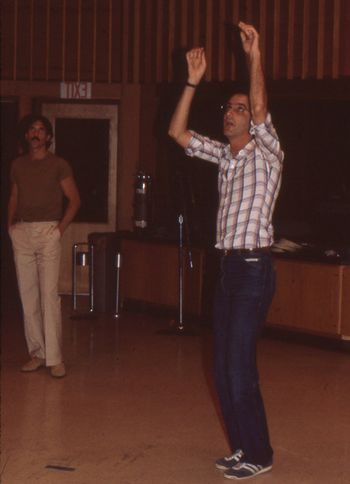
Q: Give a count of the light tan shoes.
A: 2